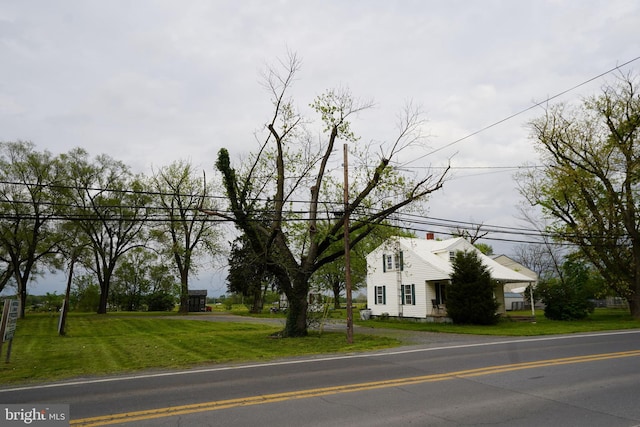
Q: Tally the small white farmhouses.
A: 1